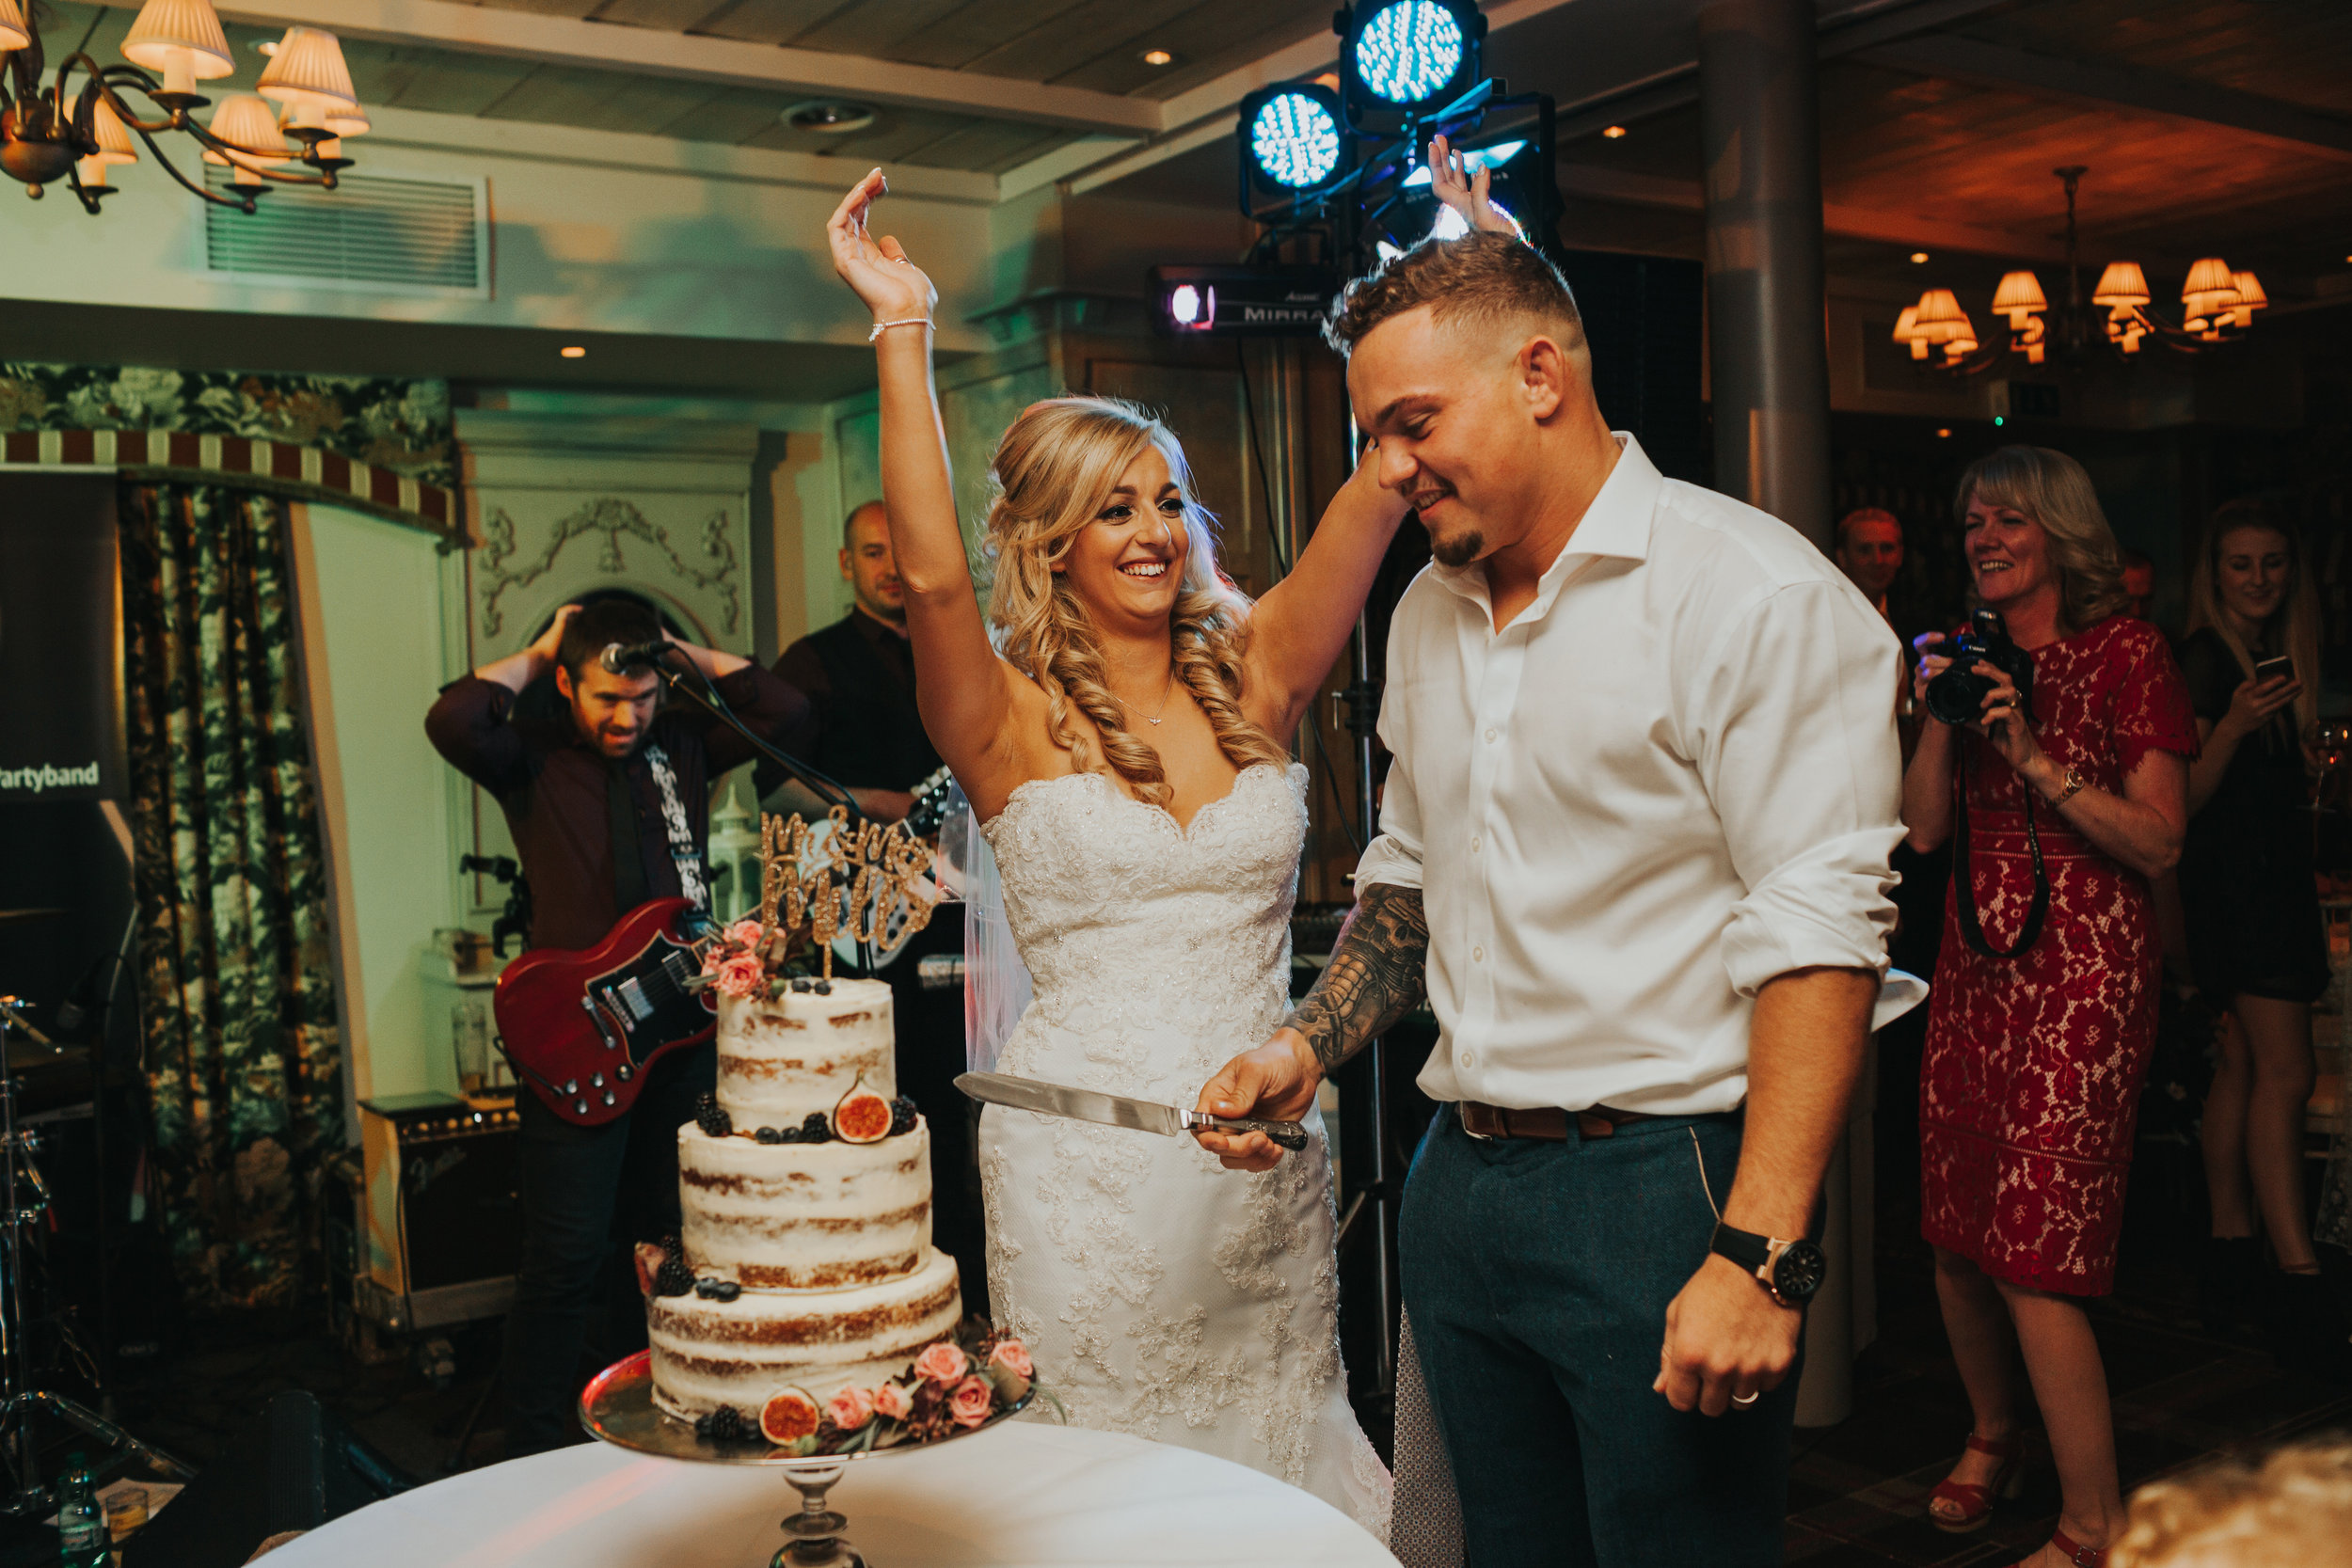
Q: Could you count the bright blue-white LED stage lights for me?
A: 2